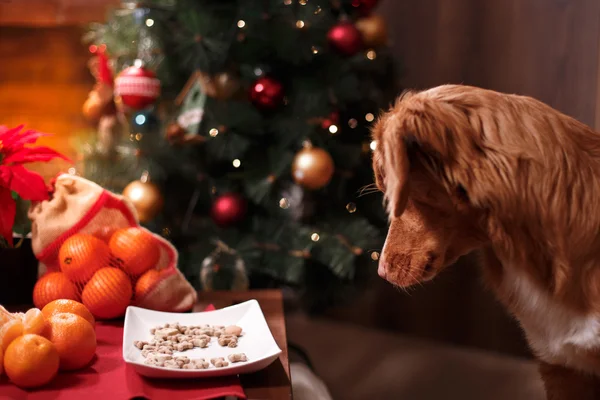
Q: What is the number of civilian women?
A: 0